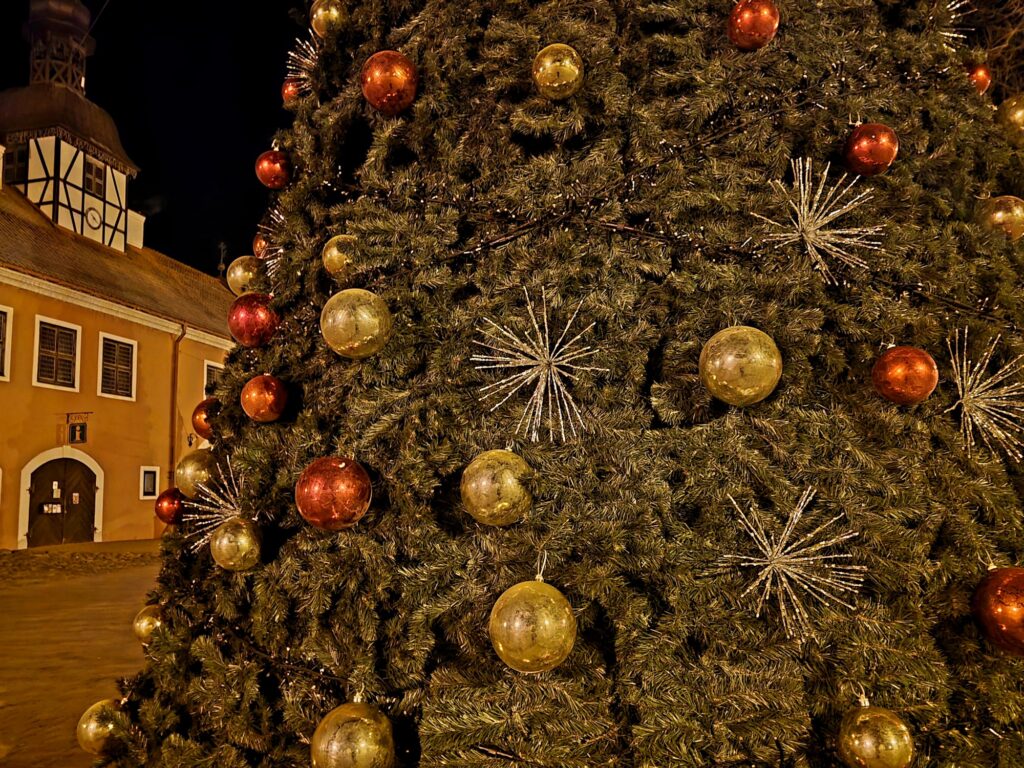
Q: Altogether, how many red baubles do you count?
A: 14